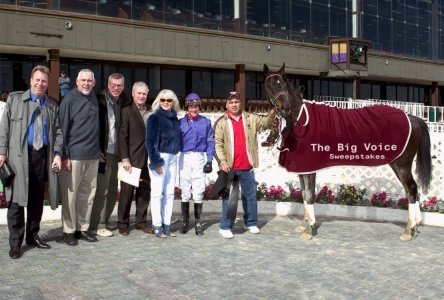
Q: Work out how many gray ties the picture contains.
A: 1